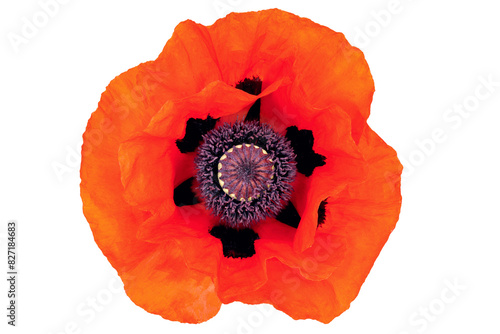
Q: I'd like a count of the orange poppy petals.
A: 6